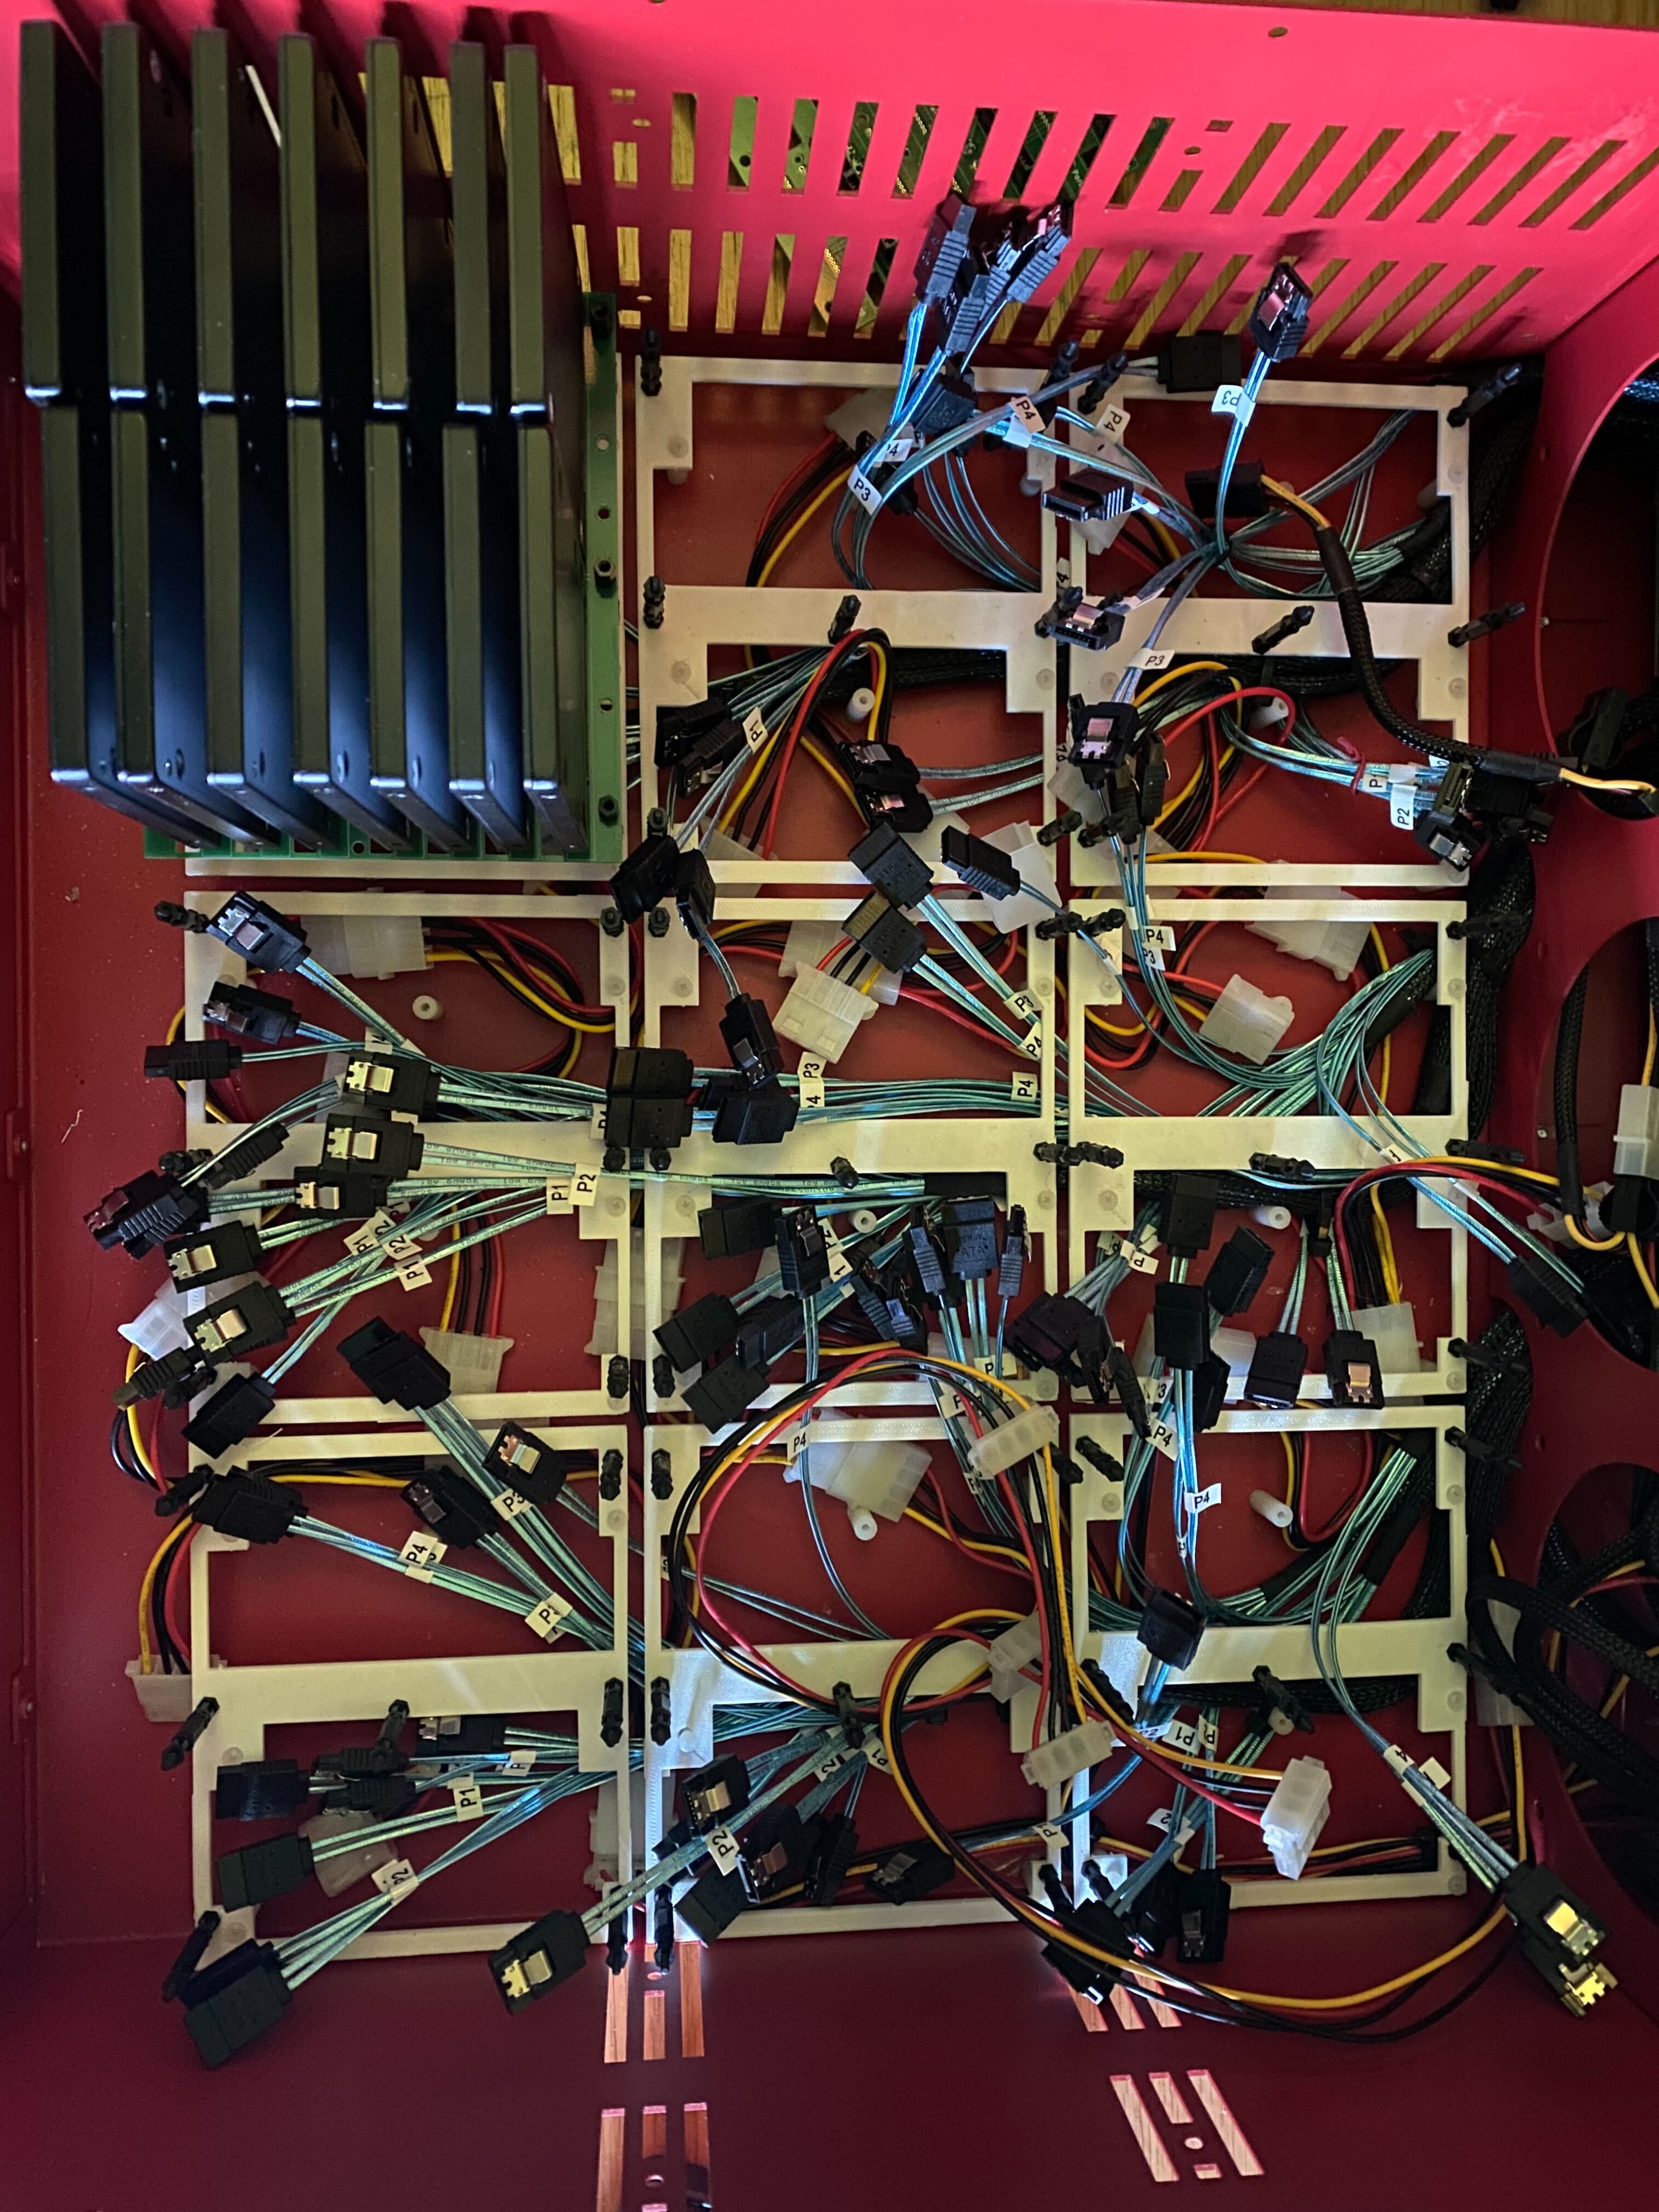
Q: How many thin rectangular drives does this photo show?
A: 14